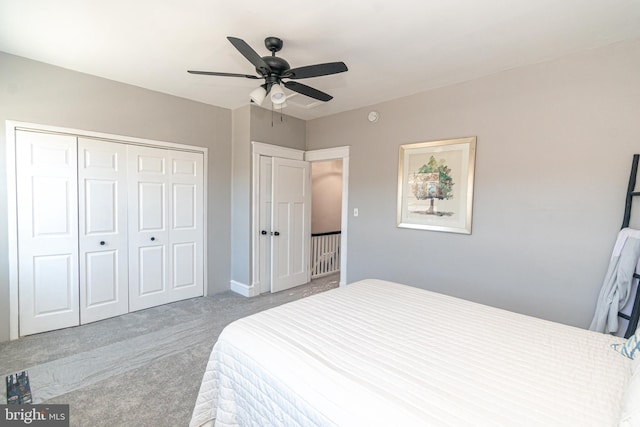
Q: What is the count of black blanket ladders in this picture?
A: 1